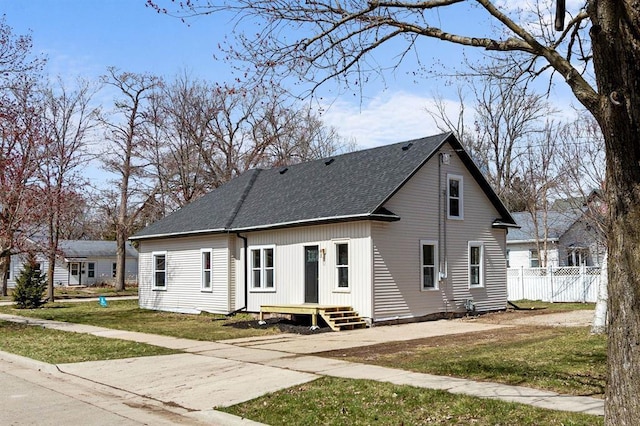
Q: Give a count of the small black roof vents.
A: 3